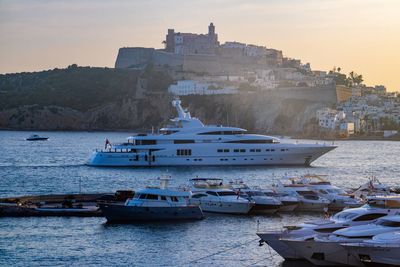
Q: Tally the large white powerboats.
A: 1